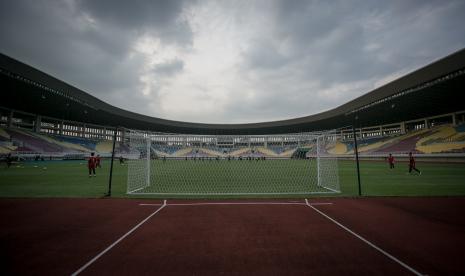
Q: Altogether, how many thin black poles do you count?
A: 2